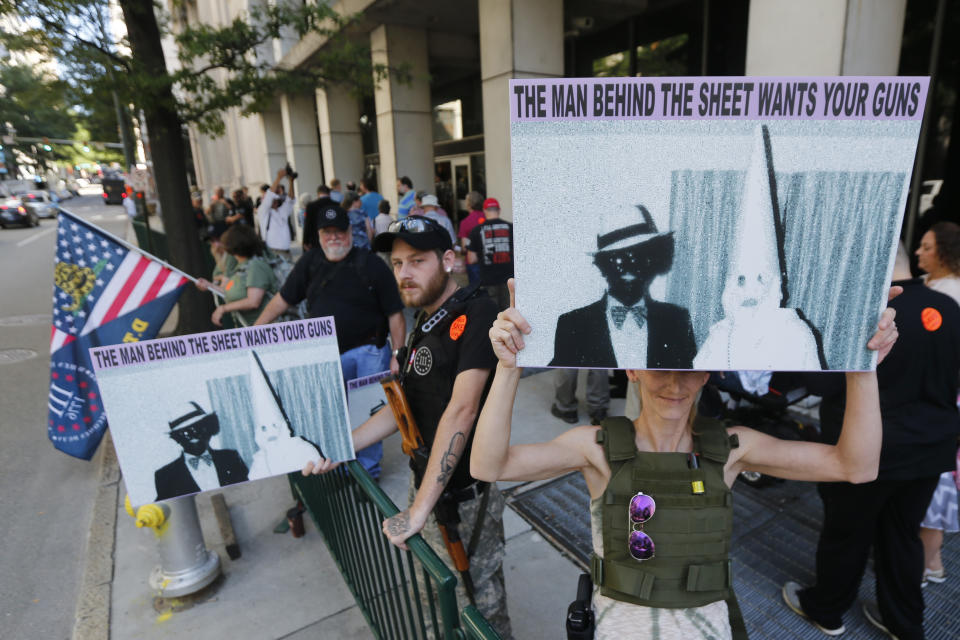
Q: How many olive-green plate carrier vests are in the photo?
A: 1